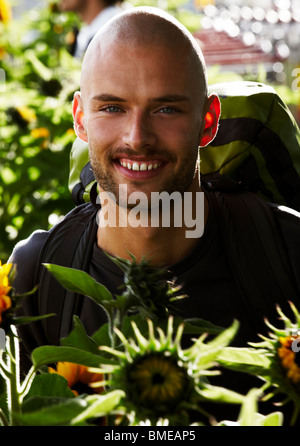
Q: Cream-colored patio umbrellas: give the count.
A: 0